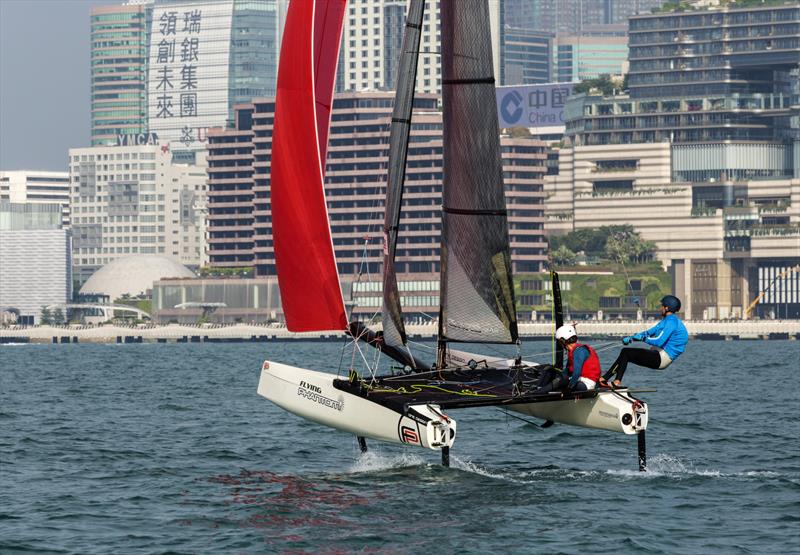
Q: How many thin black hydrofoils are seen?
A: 3